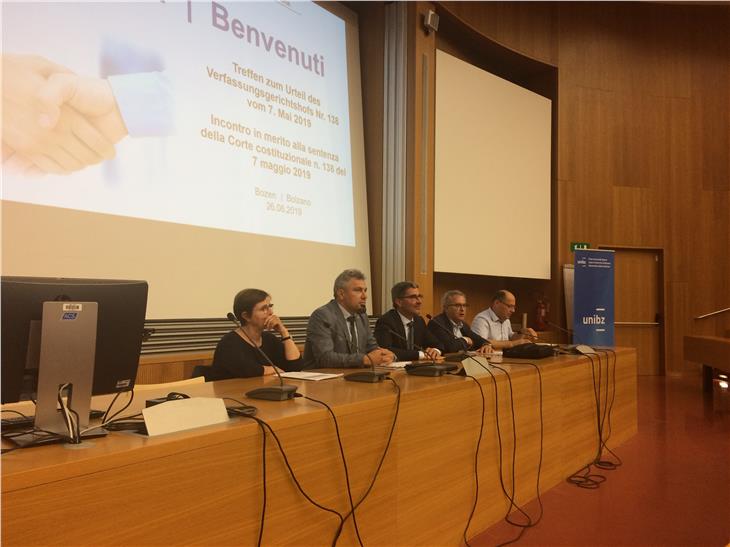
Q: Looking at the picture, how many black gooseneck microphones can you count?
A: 6